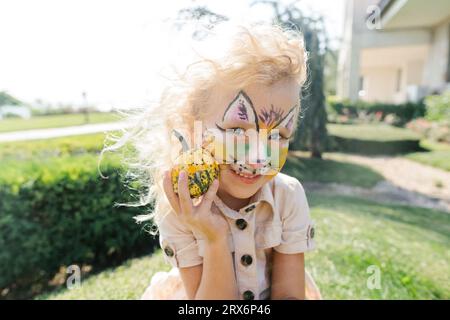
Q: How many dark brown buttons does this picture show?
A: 5